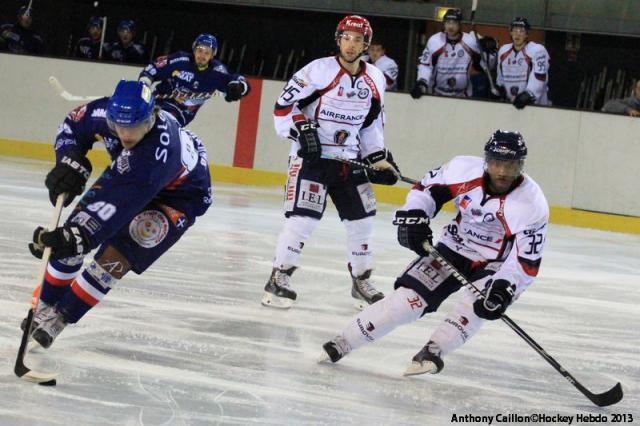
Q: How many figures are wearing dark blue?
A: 5